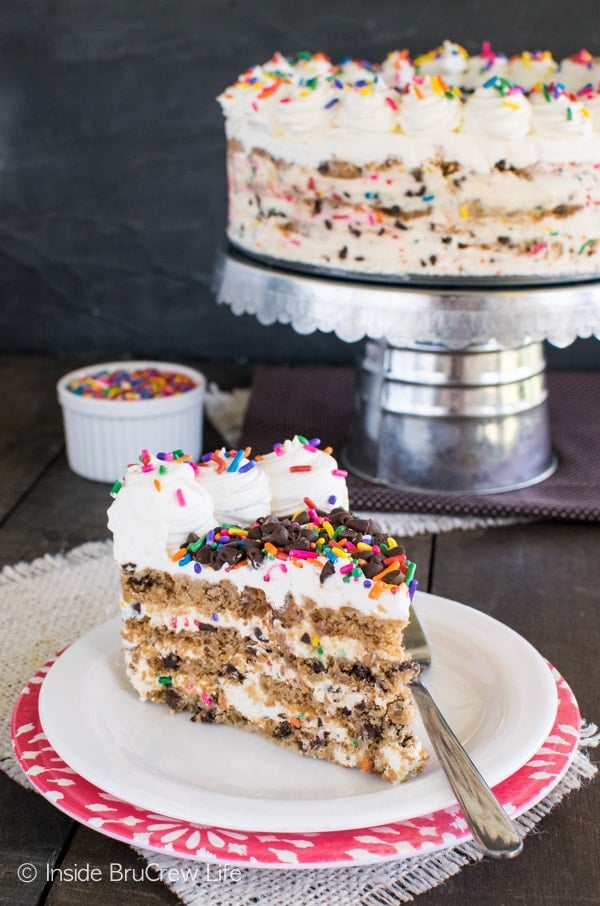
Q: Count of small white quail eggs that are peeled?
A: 0